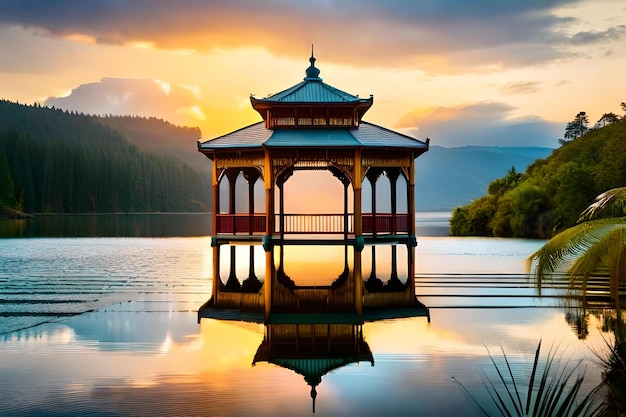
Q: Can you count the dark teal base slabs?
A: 4